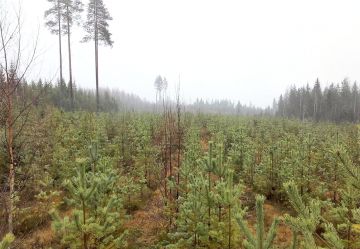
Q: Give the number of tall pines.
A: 3